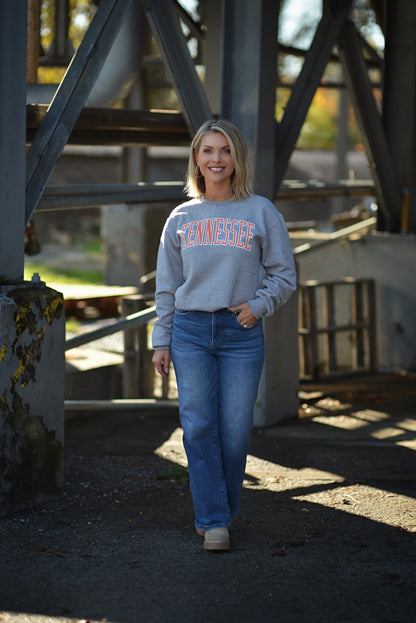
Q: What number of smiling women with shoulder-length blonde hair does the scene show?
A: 1